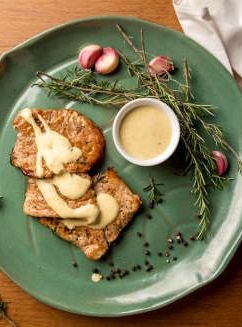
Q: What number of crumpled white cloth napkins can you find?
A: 1